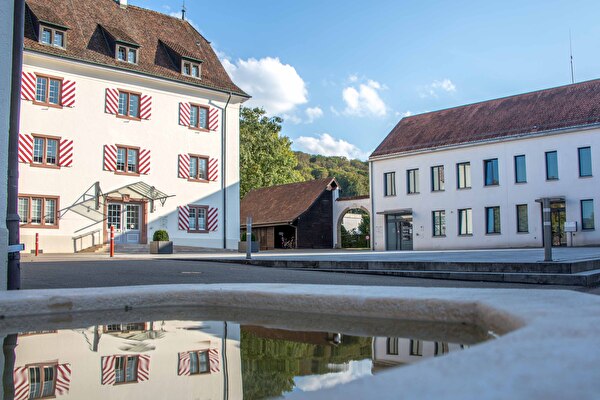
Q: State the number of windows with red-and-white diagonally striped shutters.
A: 7